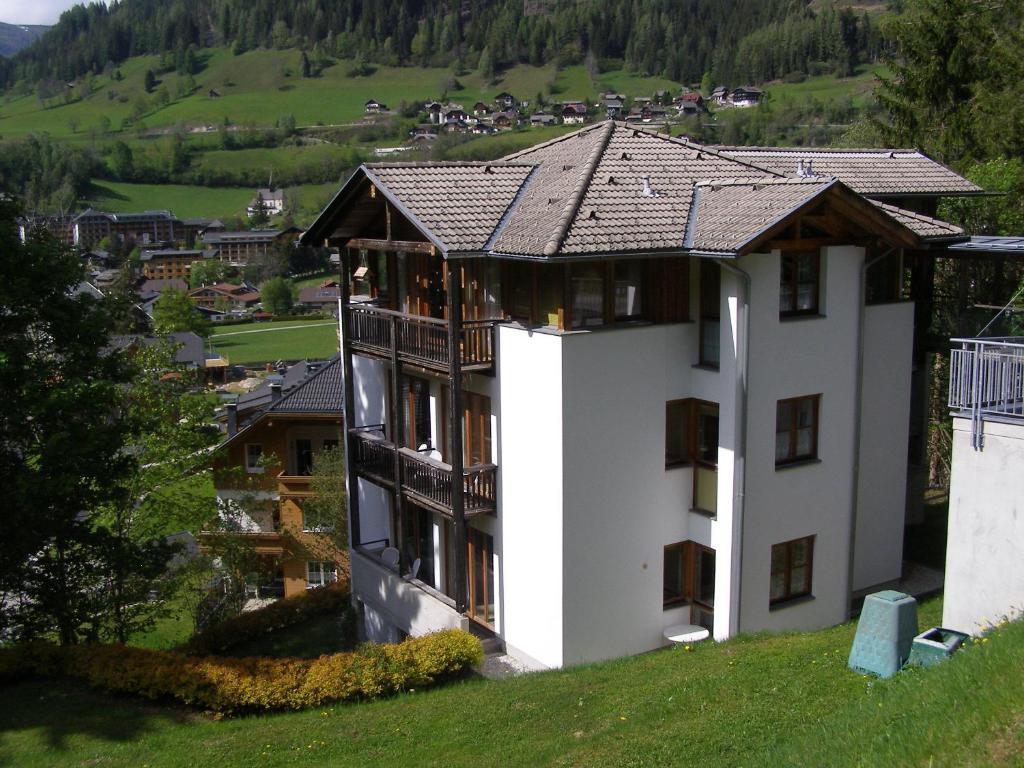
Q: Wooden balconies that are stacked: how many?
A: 2